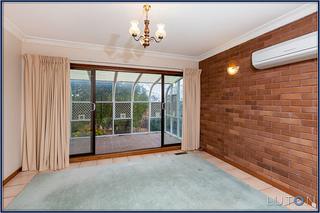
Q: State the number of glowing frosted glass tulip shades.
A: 3